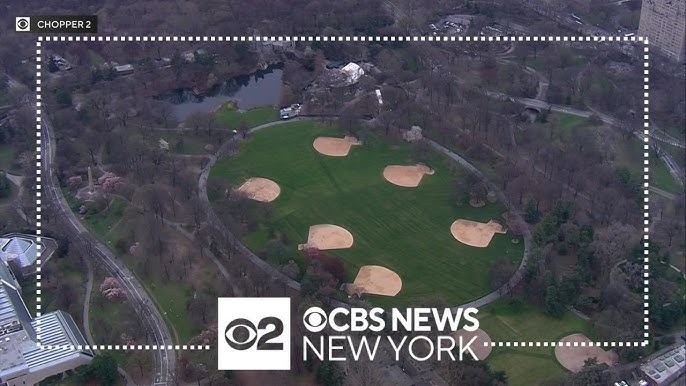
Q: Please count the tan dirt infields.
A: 8